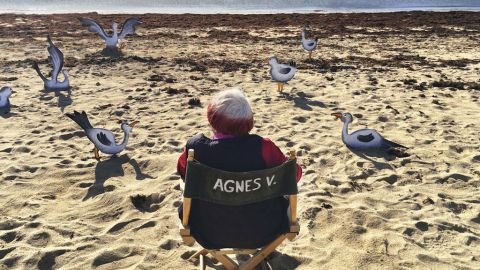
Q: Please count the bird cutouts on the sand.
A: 7